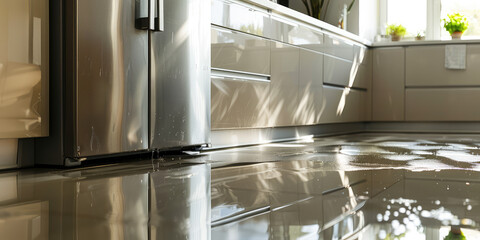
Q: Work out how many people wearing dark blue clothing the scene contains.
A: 0